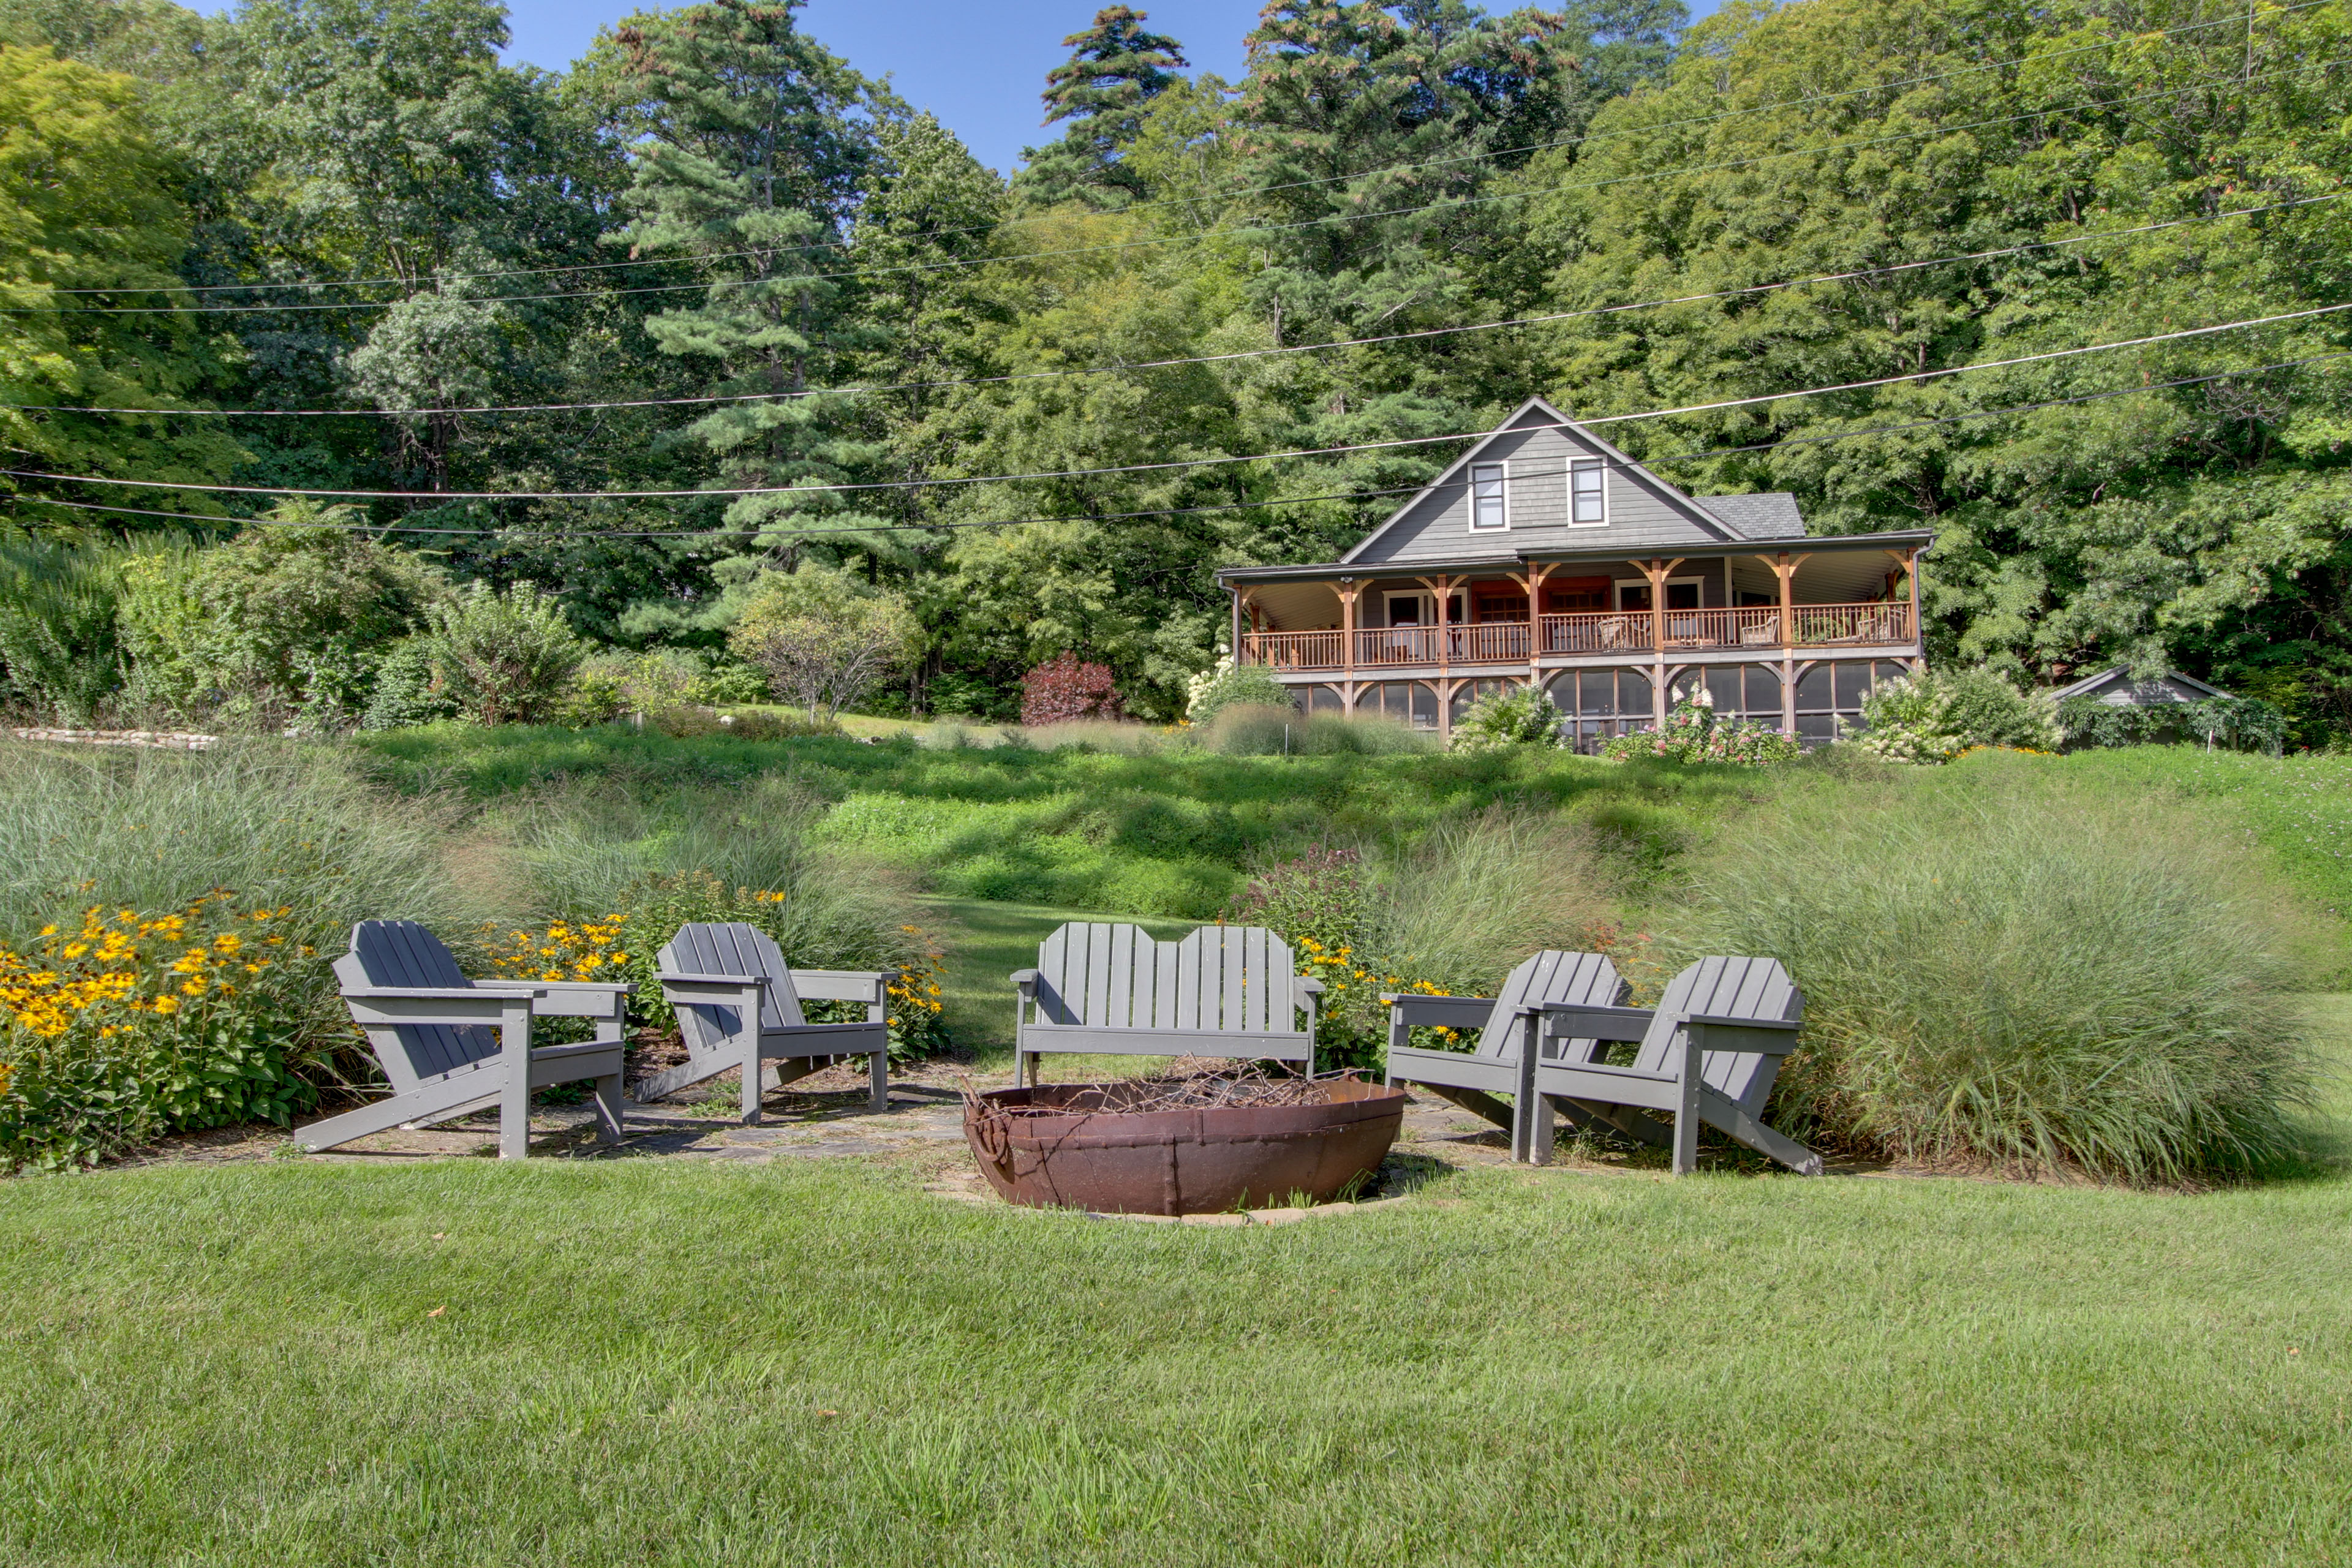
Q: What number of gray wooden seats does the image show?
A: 5